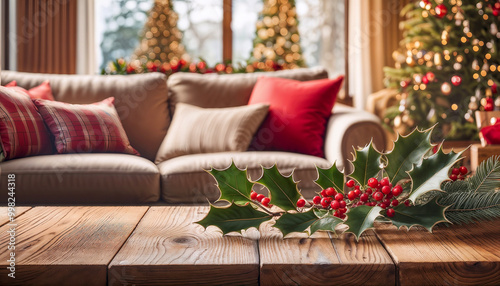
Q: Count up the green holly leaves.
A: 11